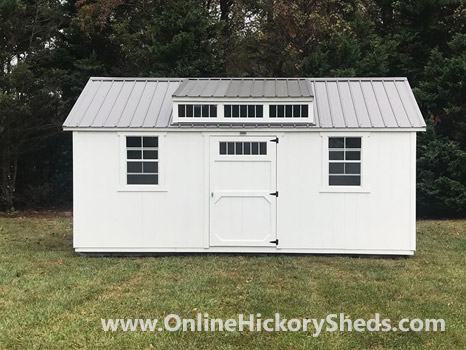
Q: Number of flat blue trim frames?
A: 0